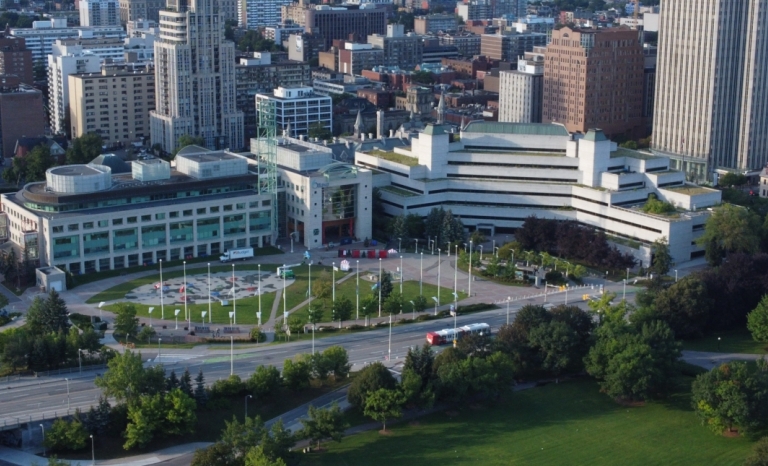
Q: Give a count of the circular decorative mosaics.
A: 1